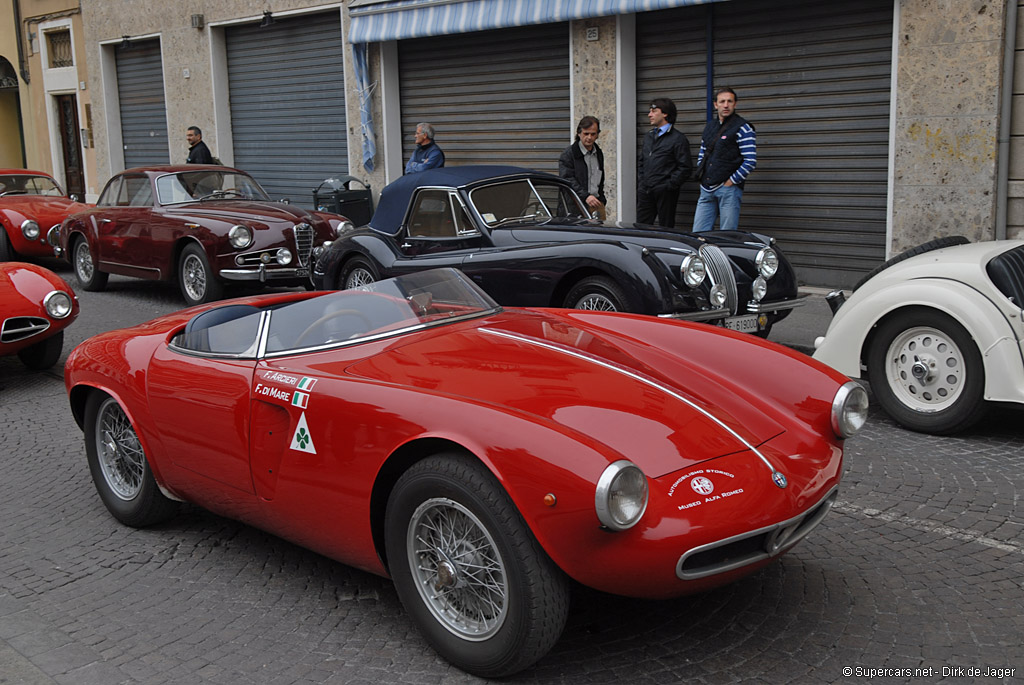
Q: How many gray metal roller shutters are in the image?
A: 4